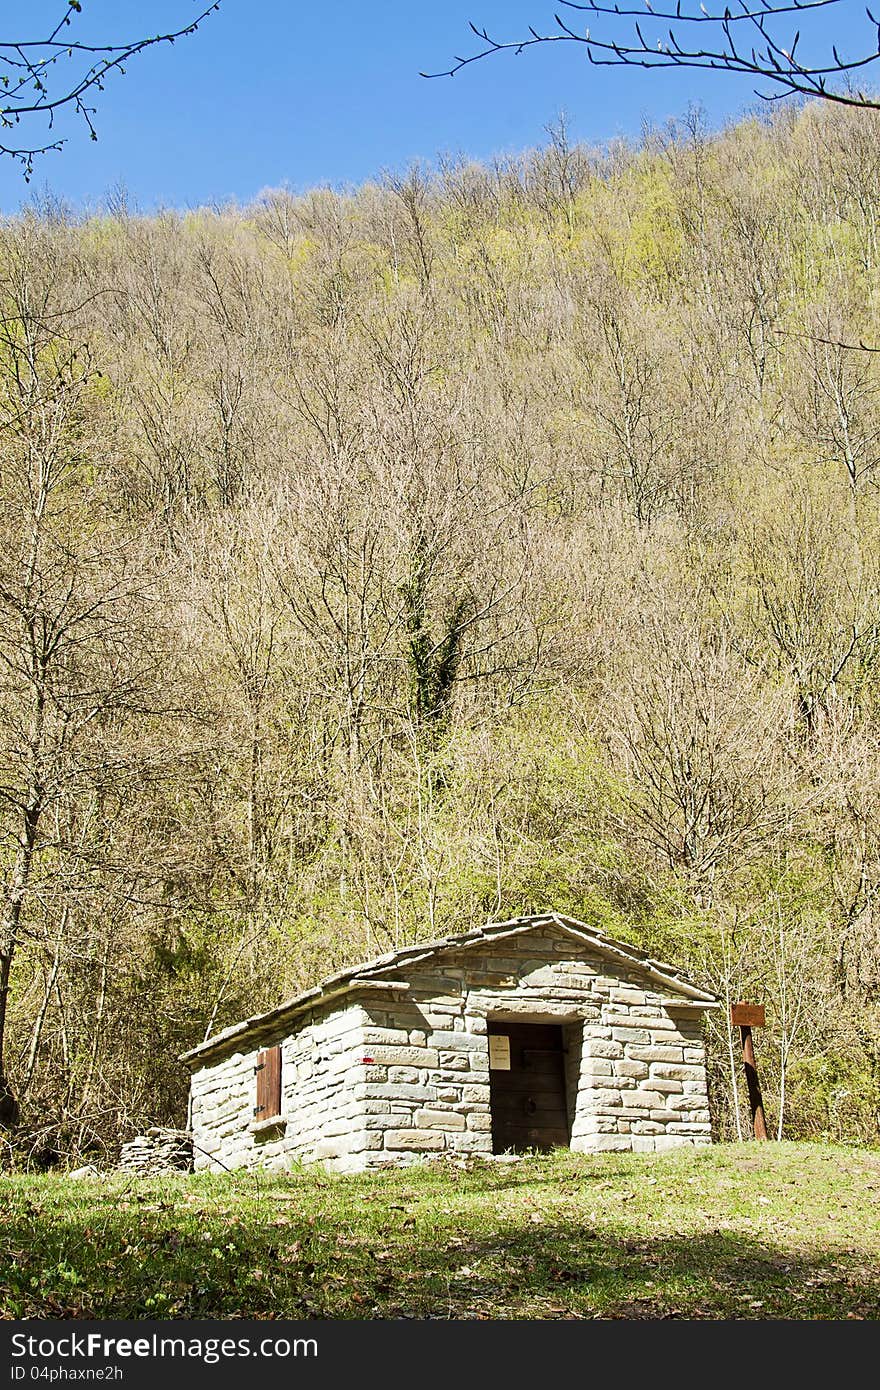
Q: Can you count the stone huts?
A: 1